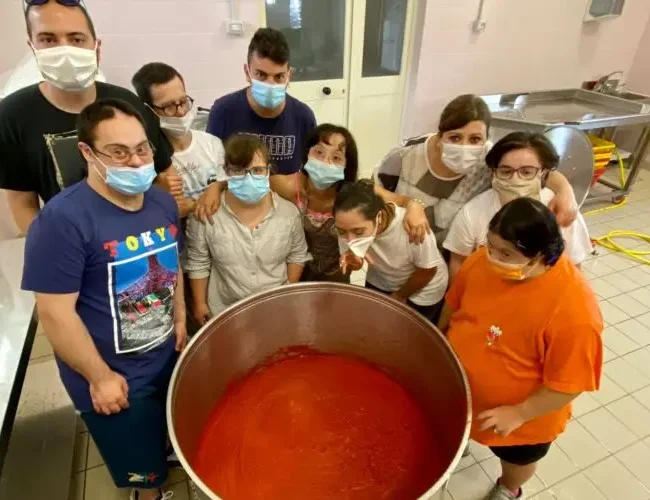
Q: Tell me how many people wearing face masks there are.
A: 10